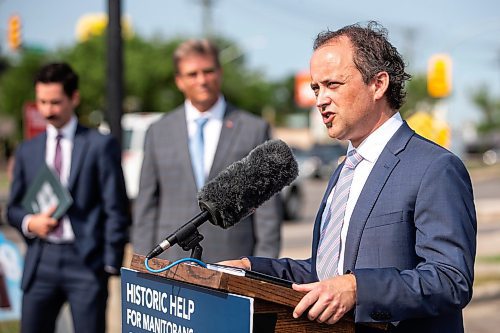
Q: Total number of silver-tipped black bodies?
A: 1